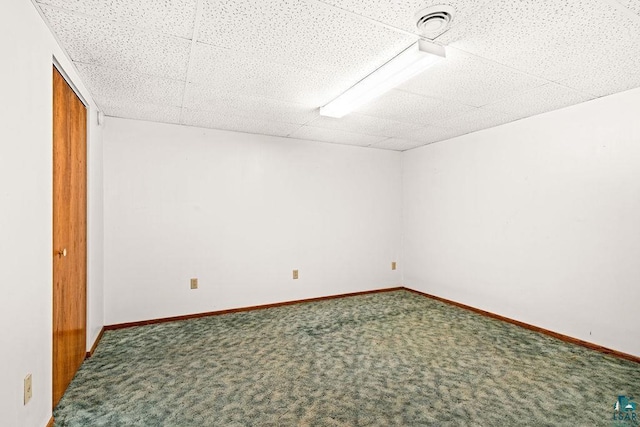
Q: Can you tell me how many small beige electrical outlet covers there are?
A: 4